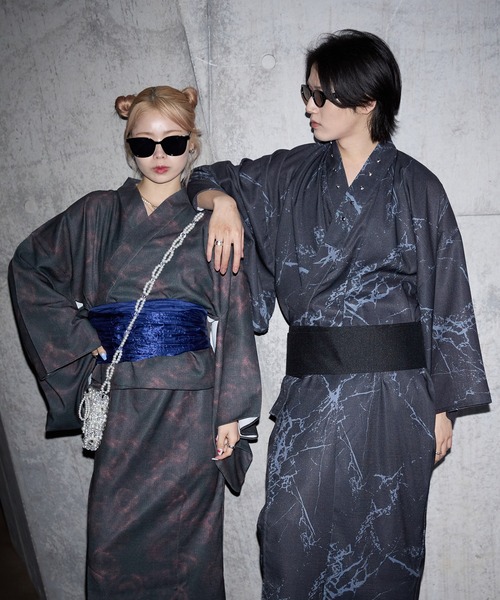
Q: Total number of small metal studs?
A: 9